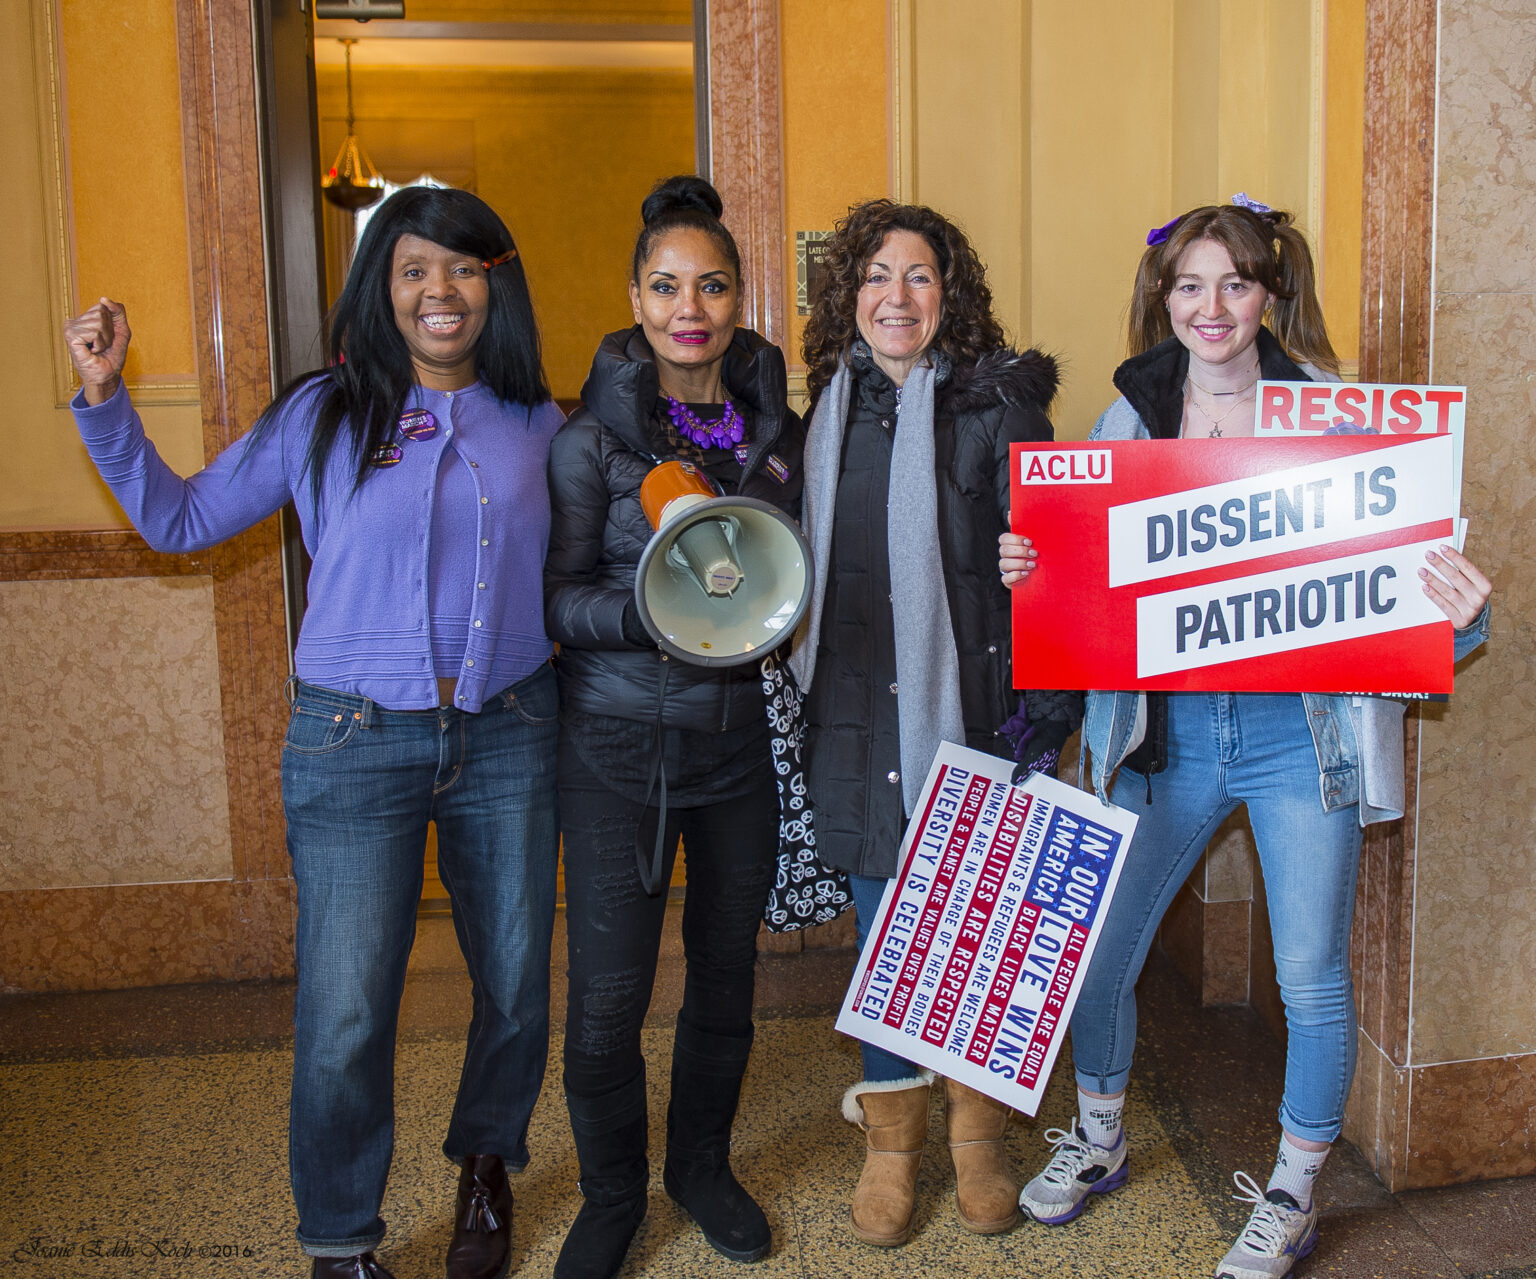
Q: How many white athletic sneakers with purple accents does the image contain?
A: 2